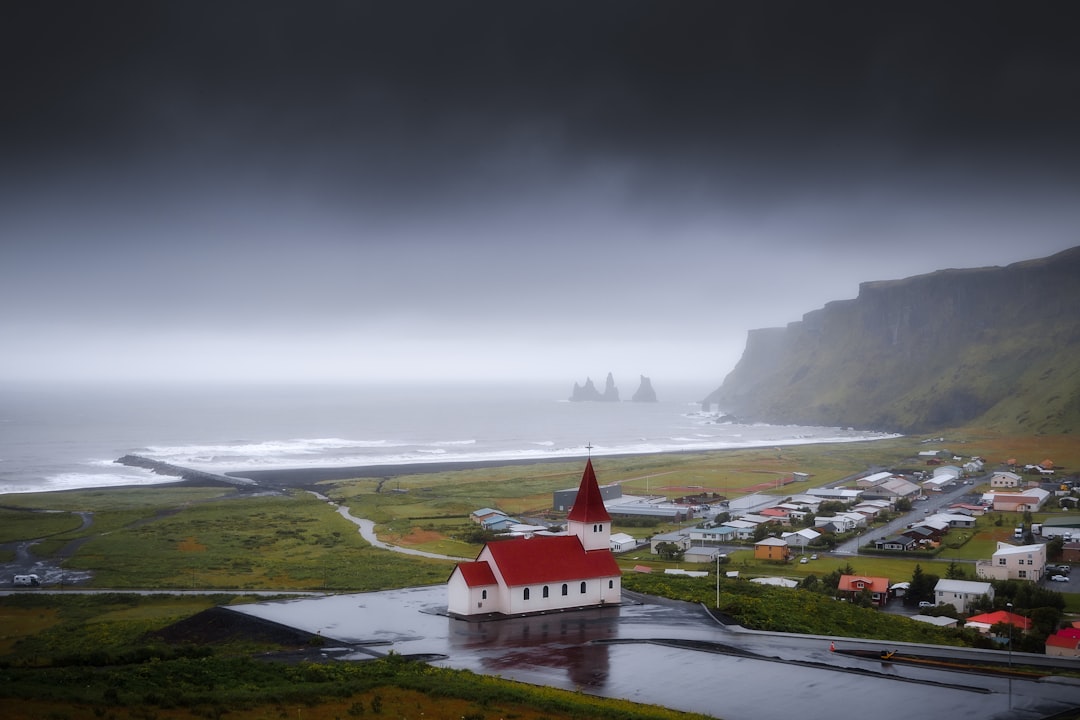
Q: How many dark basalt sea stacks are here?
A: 3